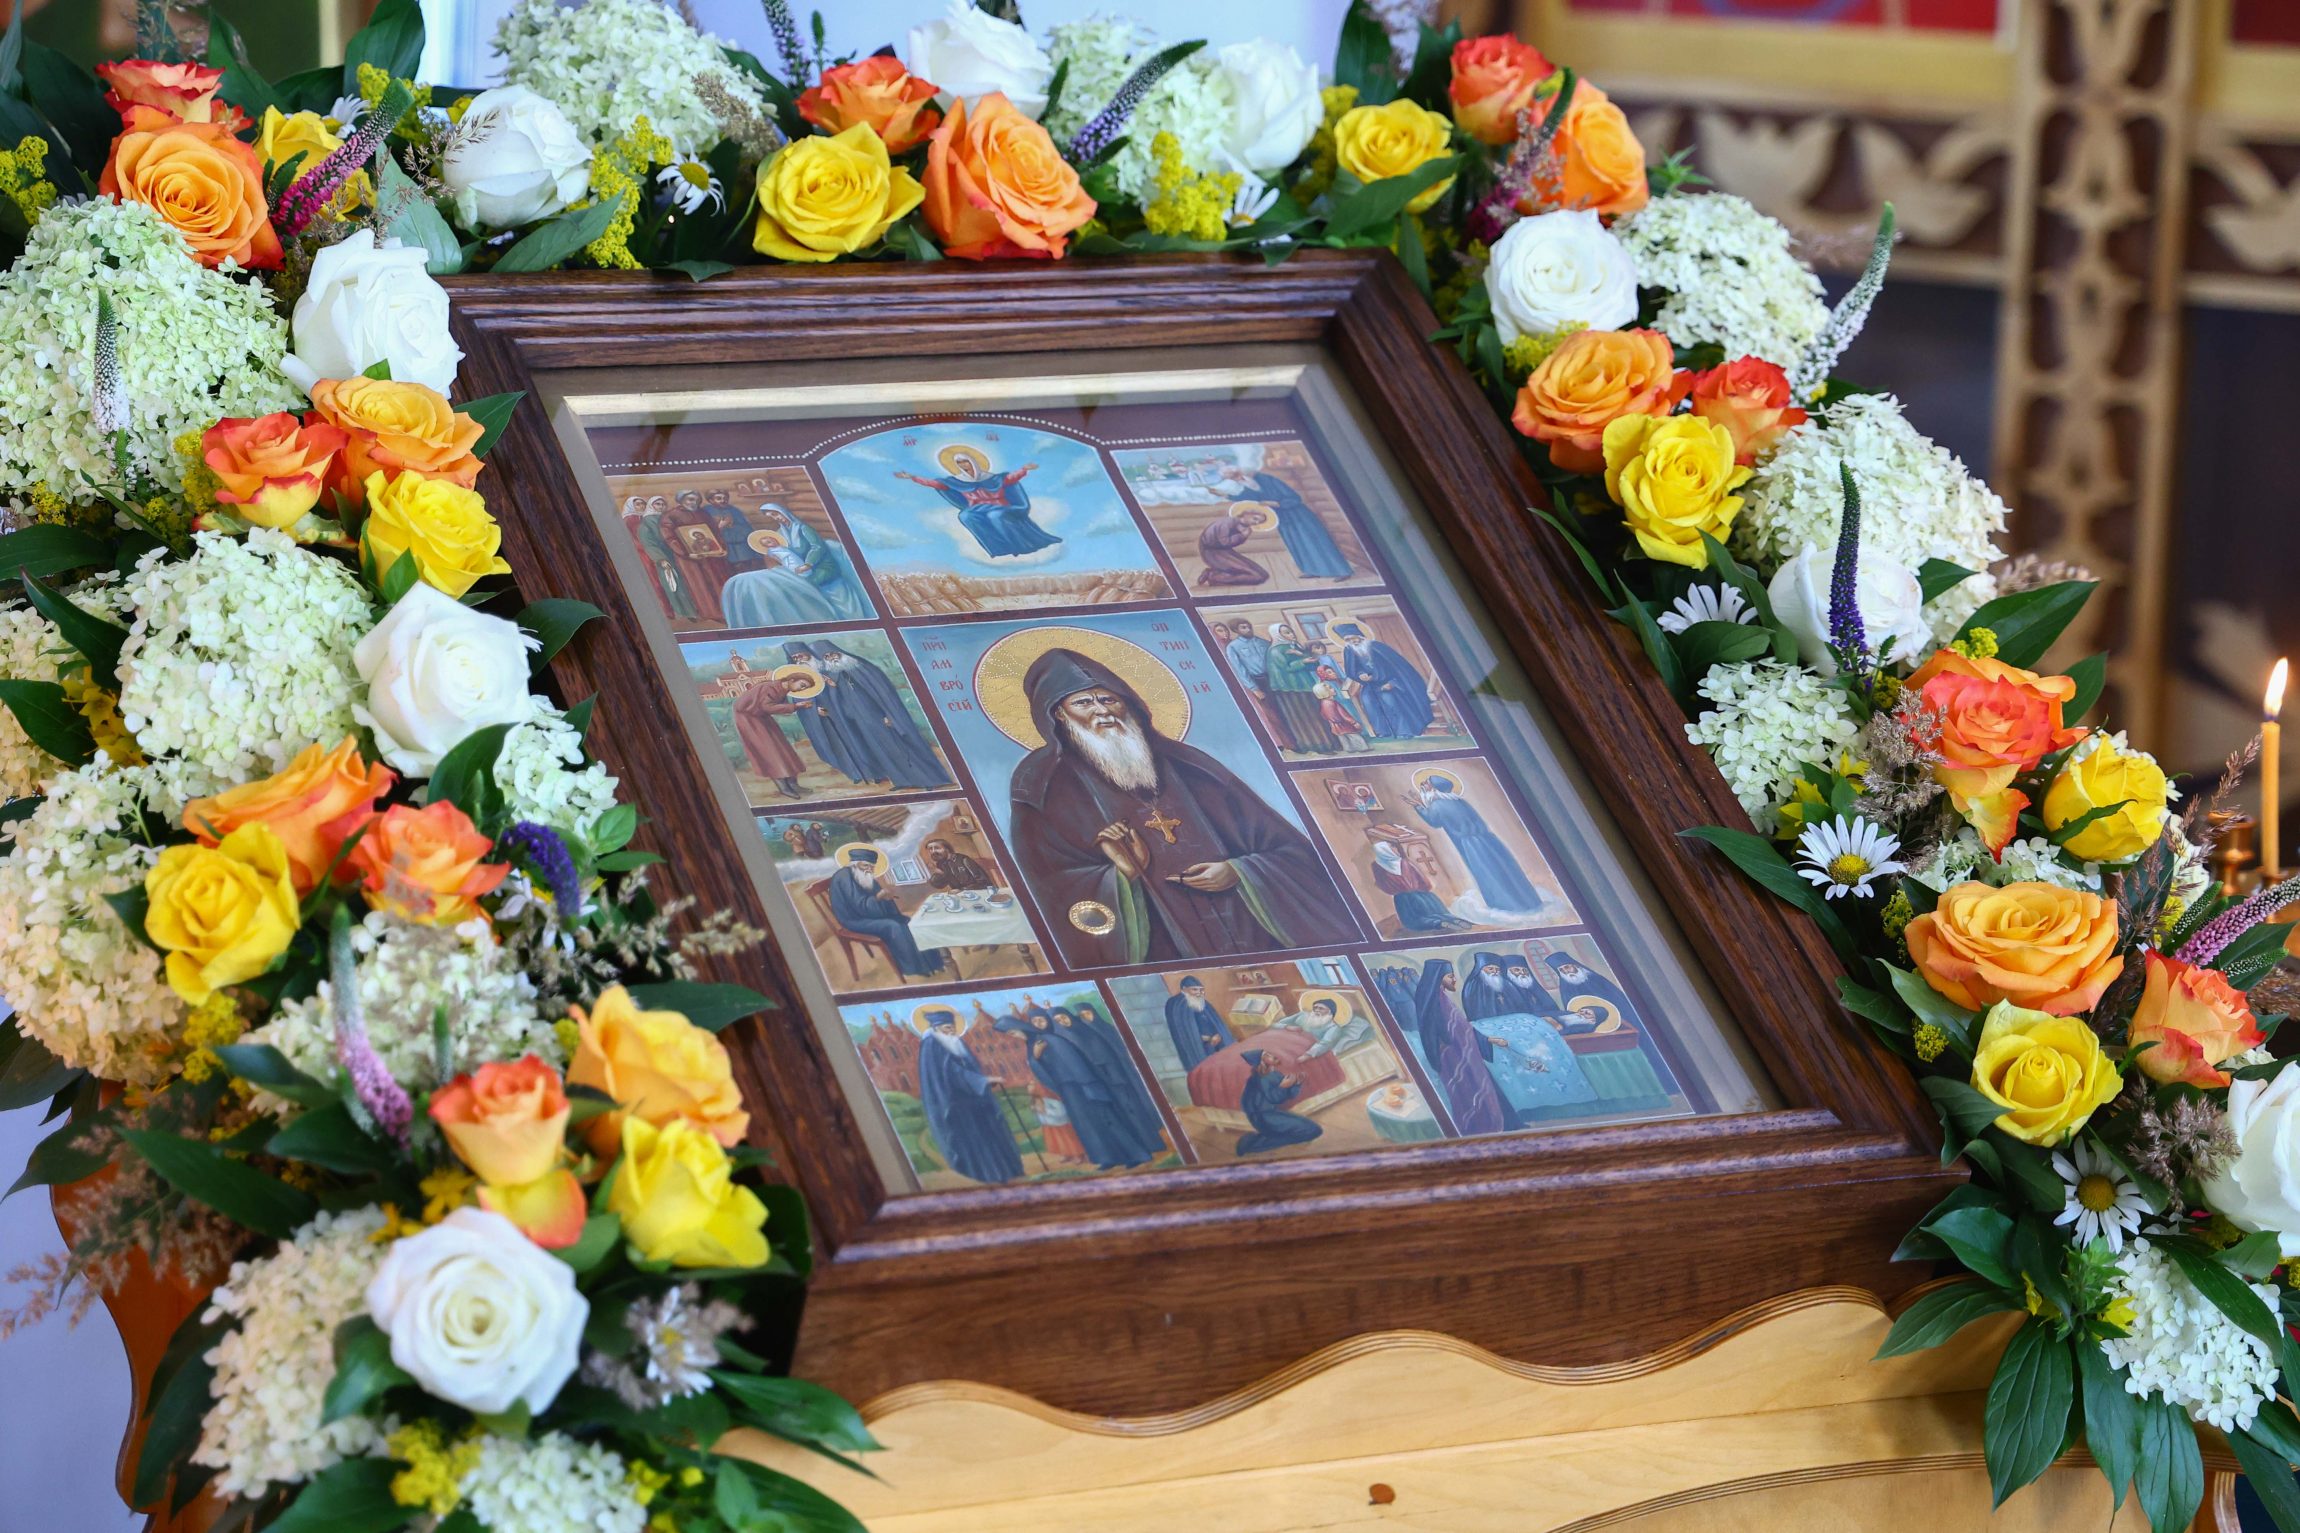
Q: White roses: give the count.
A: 9